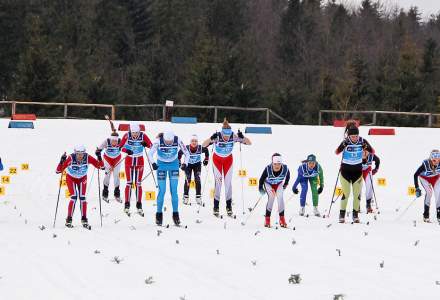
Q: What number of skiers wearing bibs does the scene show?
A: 11